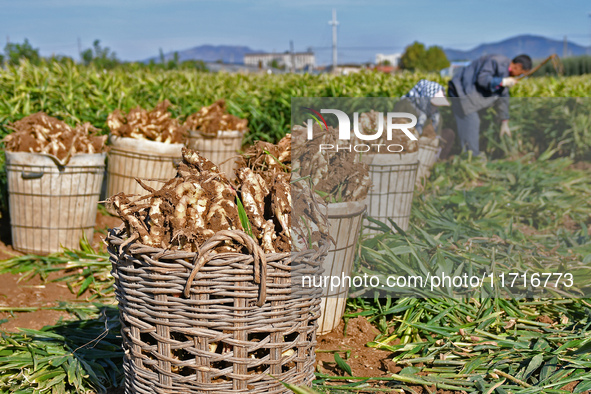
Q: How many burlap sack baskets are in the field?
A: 6